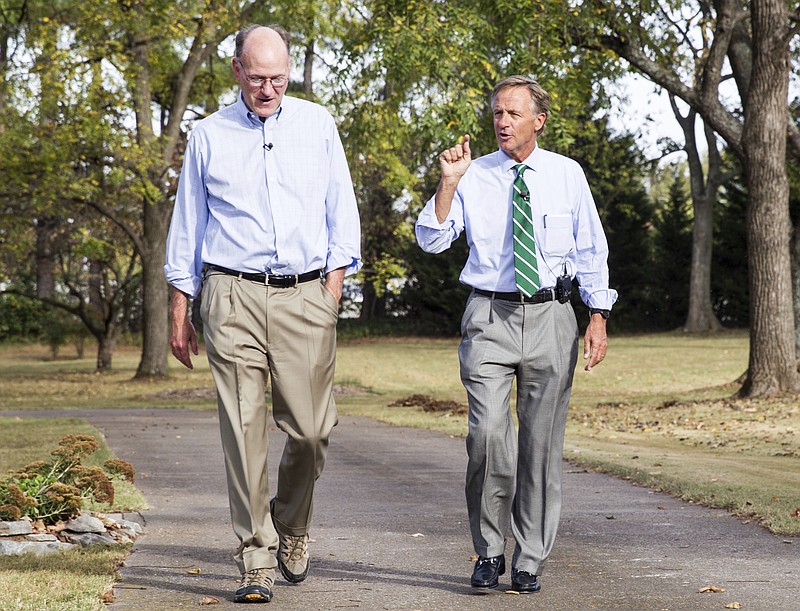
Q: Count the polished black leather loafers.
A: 2